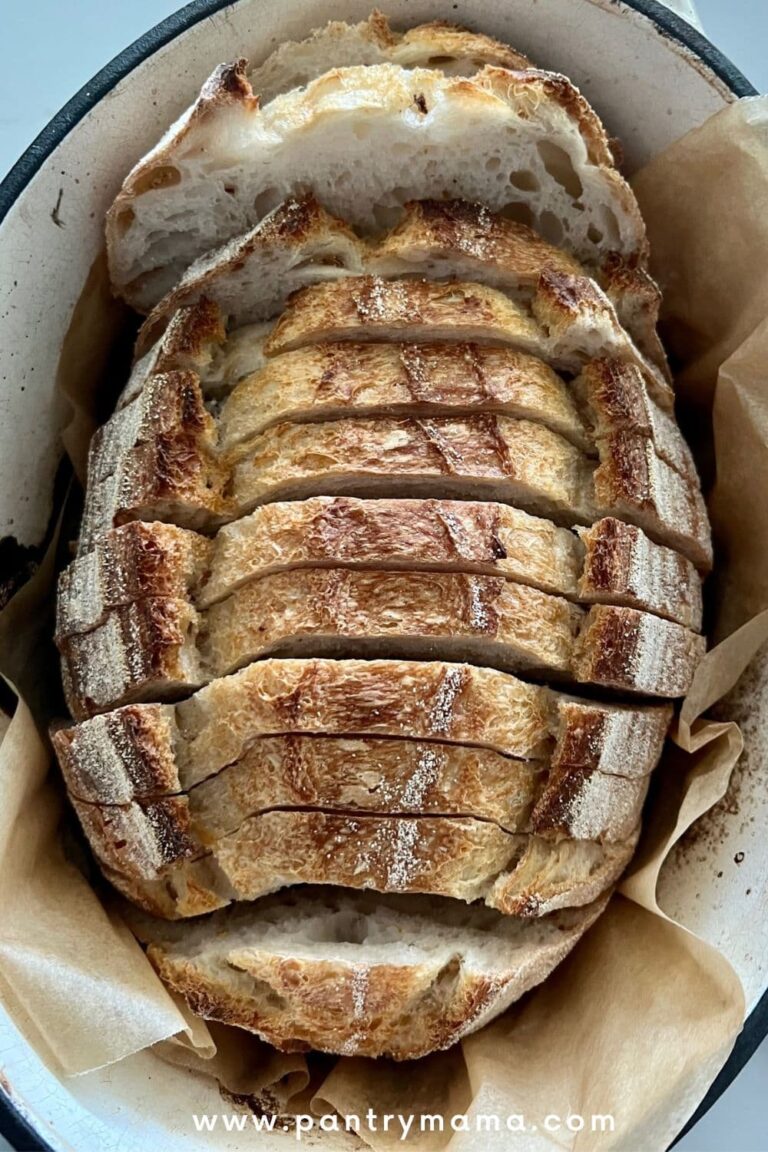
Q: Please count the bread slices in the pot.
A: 12